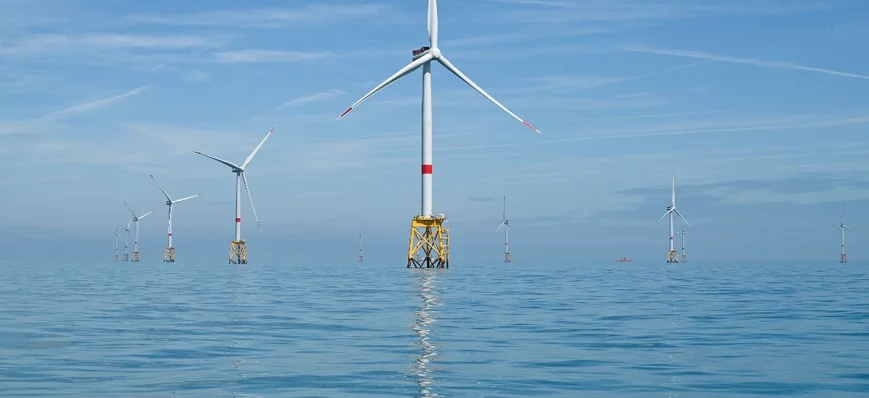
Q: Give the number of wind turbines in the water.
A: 11